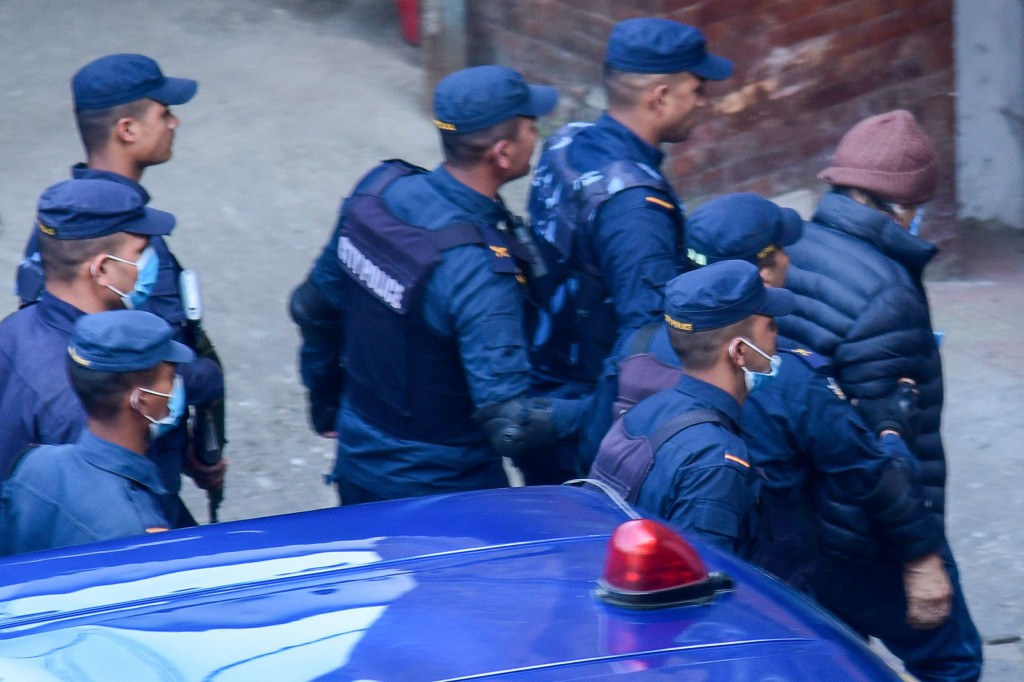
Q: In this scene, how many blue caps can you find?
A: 7